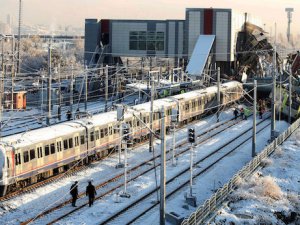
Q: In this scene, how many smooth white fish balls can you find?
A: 0